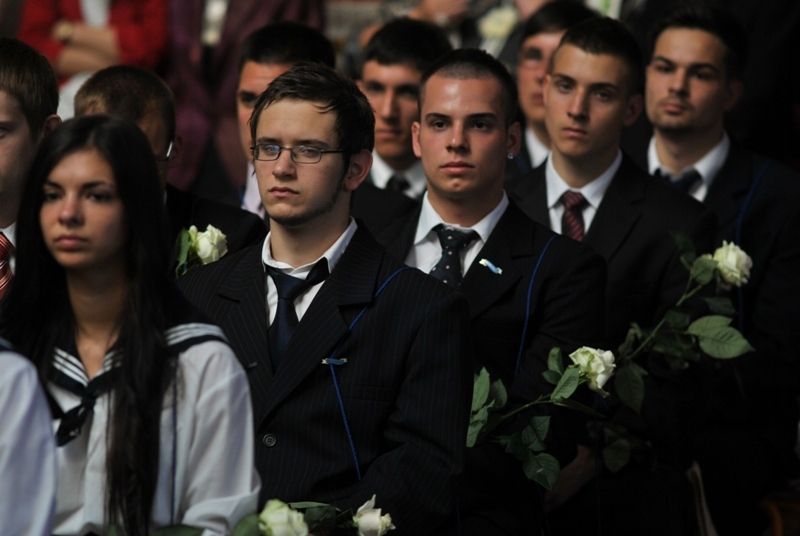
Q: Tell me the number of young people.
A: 10